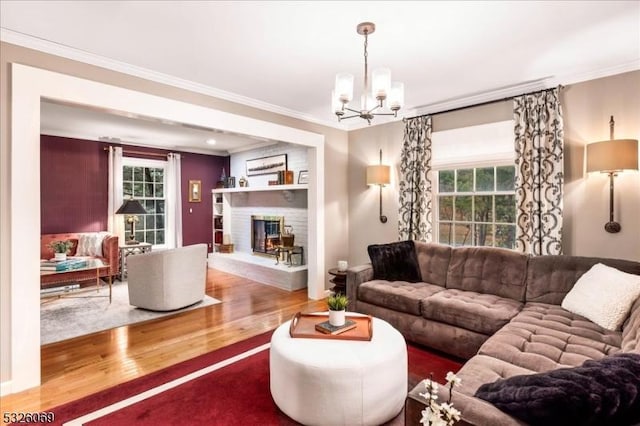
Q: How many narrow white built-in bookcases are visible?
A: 1